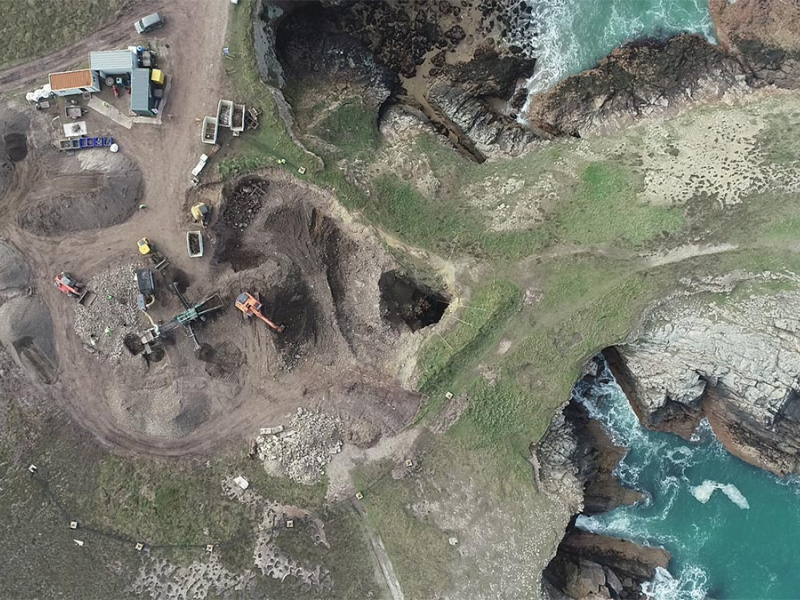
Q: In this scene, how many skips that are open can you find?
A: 4